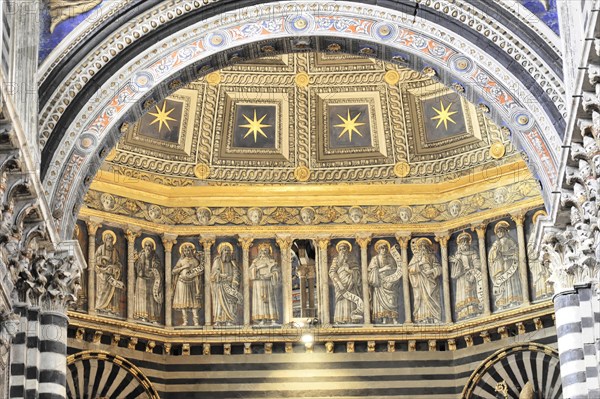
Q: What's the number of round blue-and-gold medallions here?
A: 7